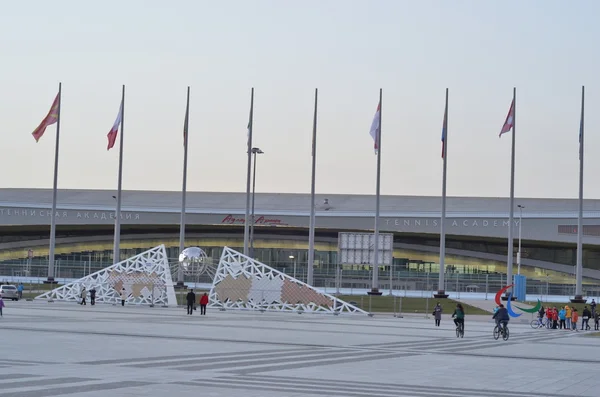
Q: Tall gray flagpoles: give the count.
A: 9